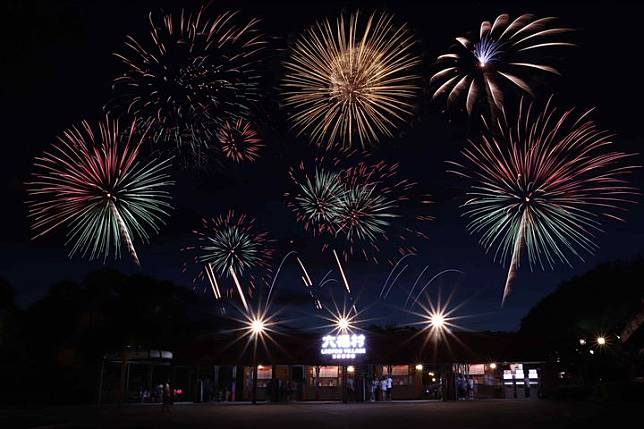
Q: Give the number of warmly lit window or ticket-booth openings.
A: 4